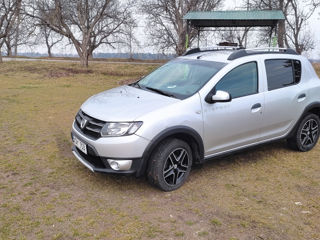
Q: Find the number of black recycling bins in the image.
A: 0